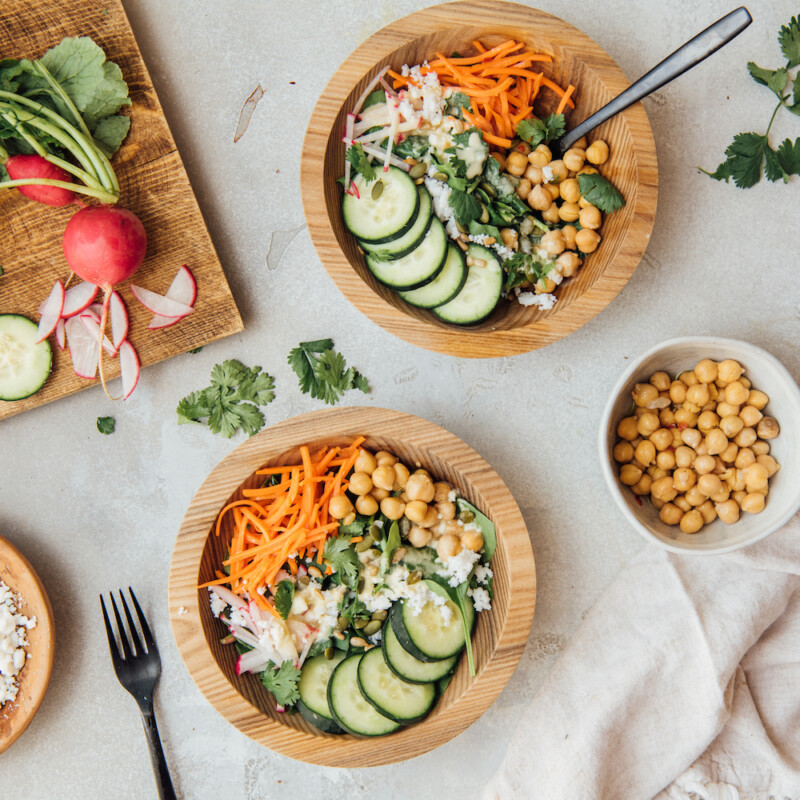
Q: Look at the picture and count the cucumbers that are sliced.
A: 11